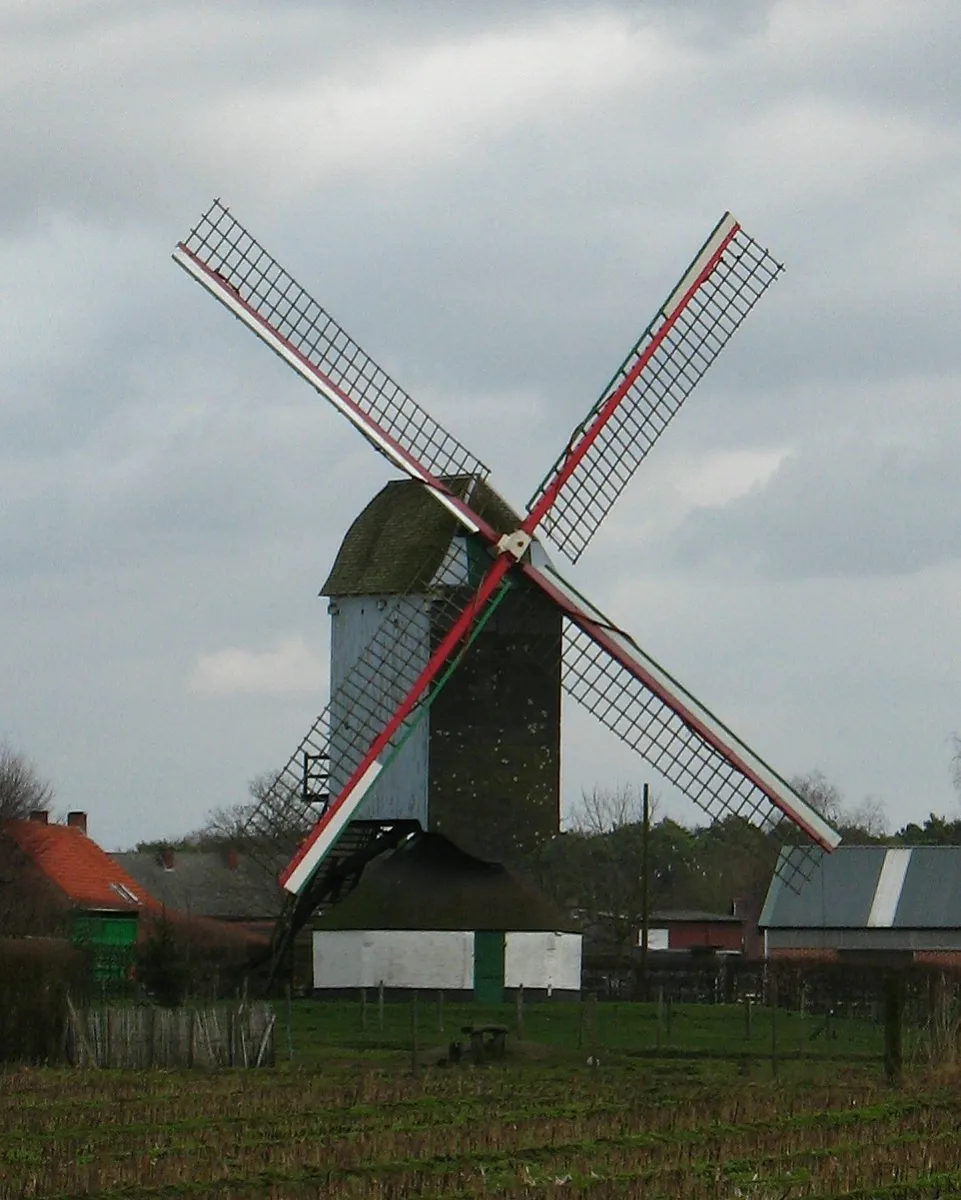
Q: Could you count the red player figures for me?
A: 0